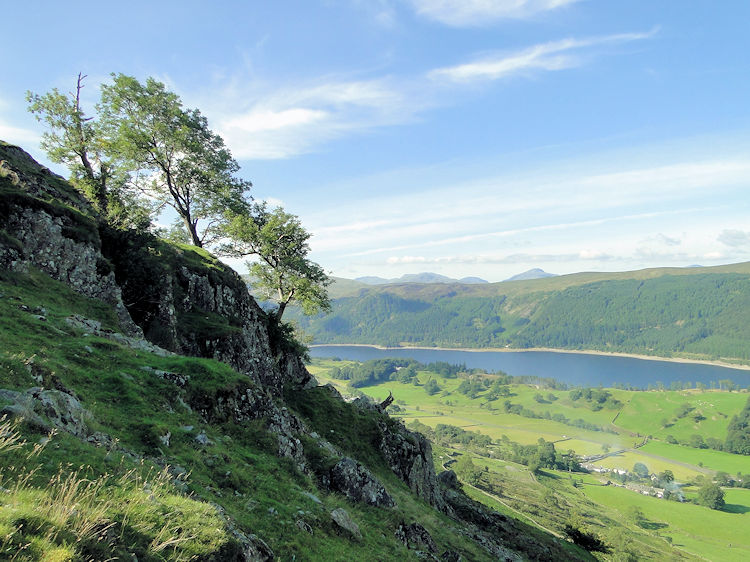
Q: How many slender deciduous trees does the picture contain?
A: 3